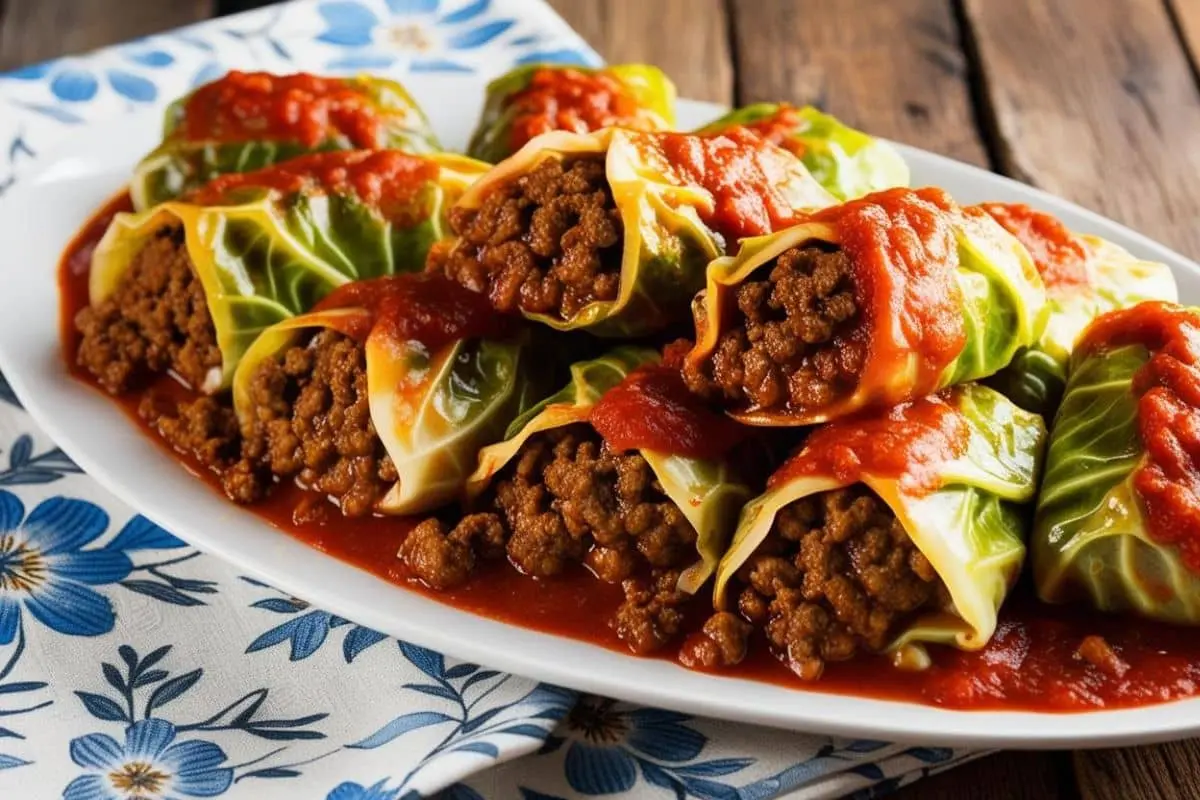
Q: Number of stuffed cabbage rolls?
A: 11